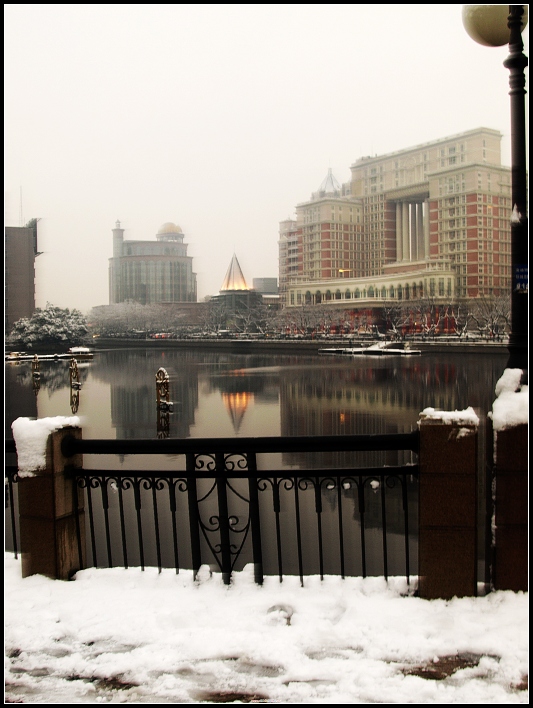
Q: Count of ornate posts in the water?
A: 3